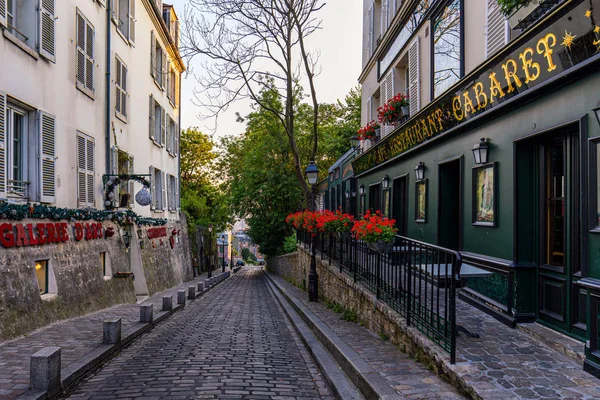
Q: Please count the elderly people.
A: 0